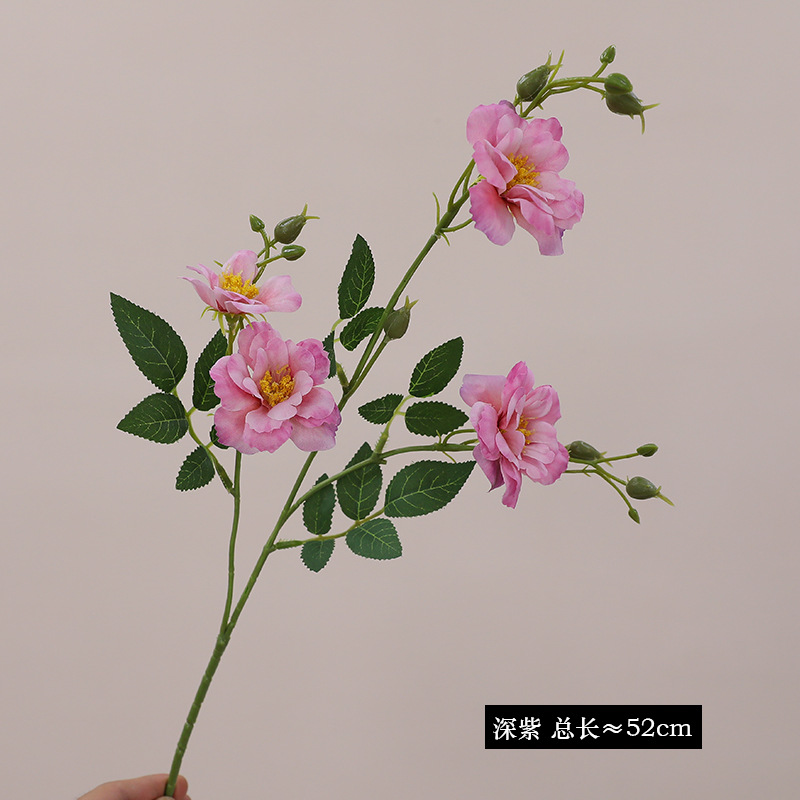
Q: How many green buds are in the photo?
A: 12